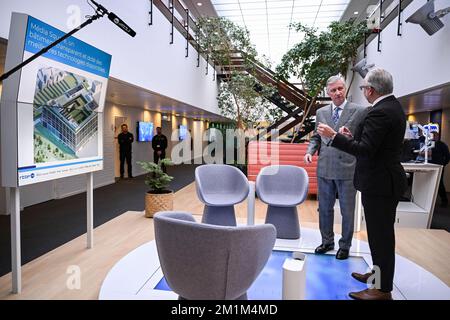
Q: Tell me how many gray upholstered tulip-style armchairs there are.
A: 3